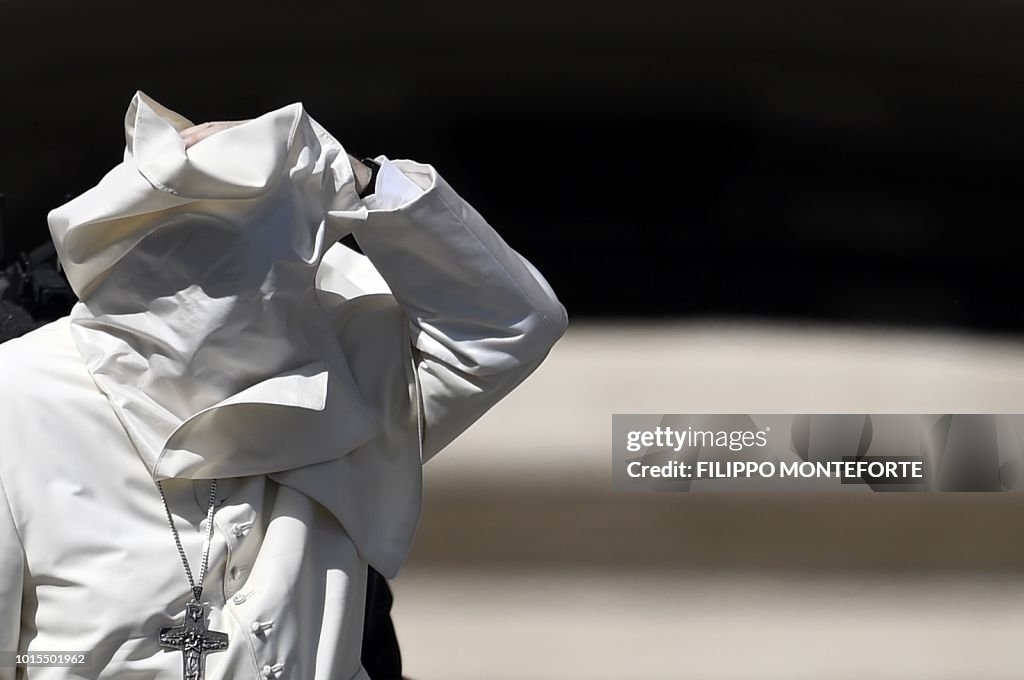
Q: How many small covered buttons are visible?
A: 5